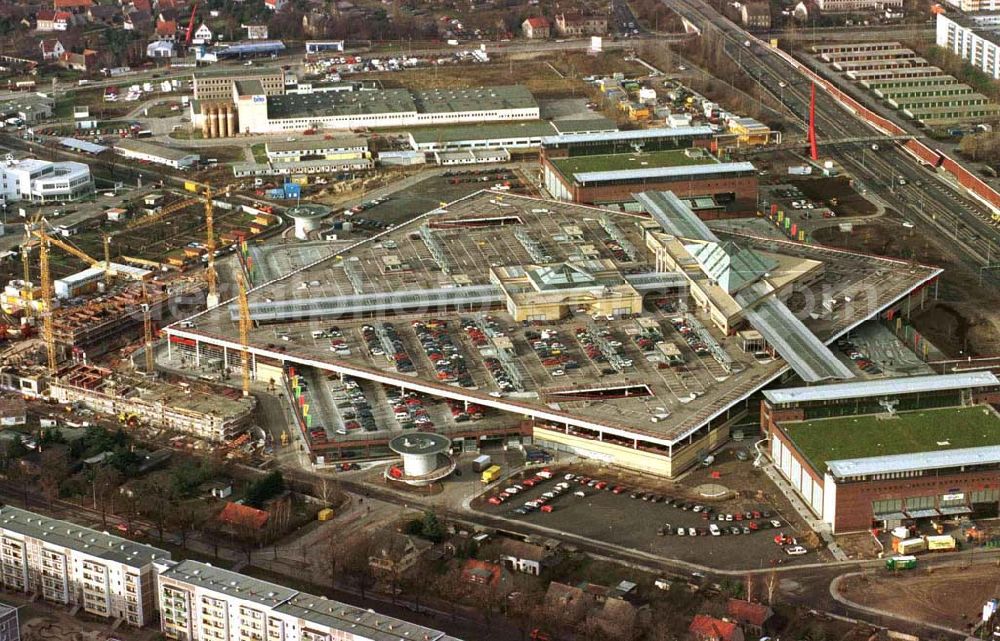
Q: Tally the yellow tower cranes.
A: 6